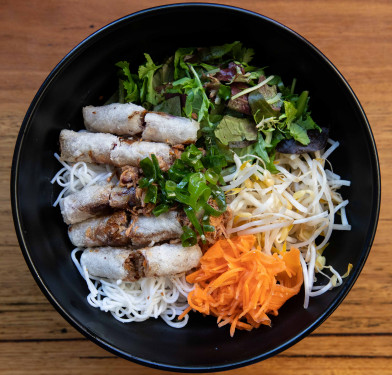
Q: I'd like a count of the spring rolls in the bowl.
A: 5